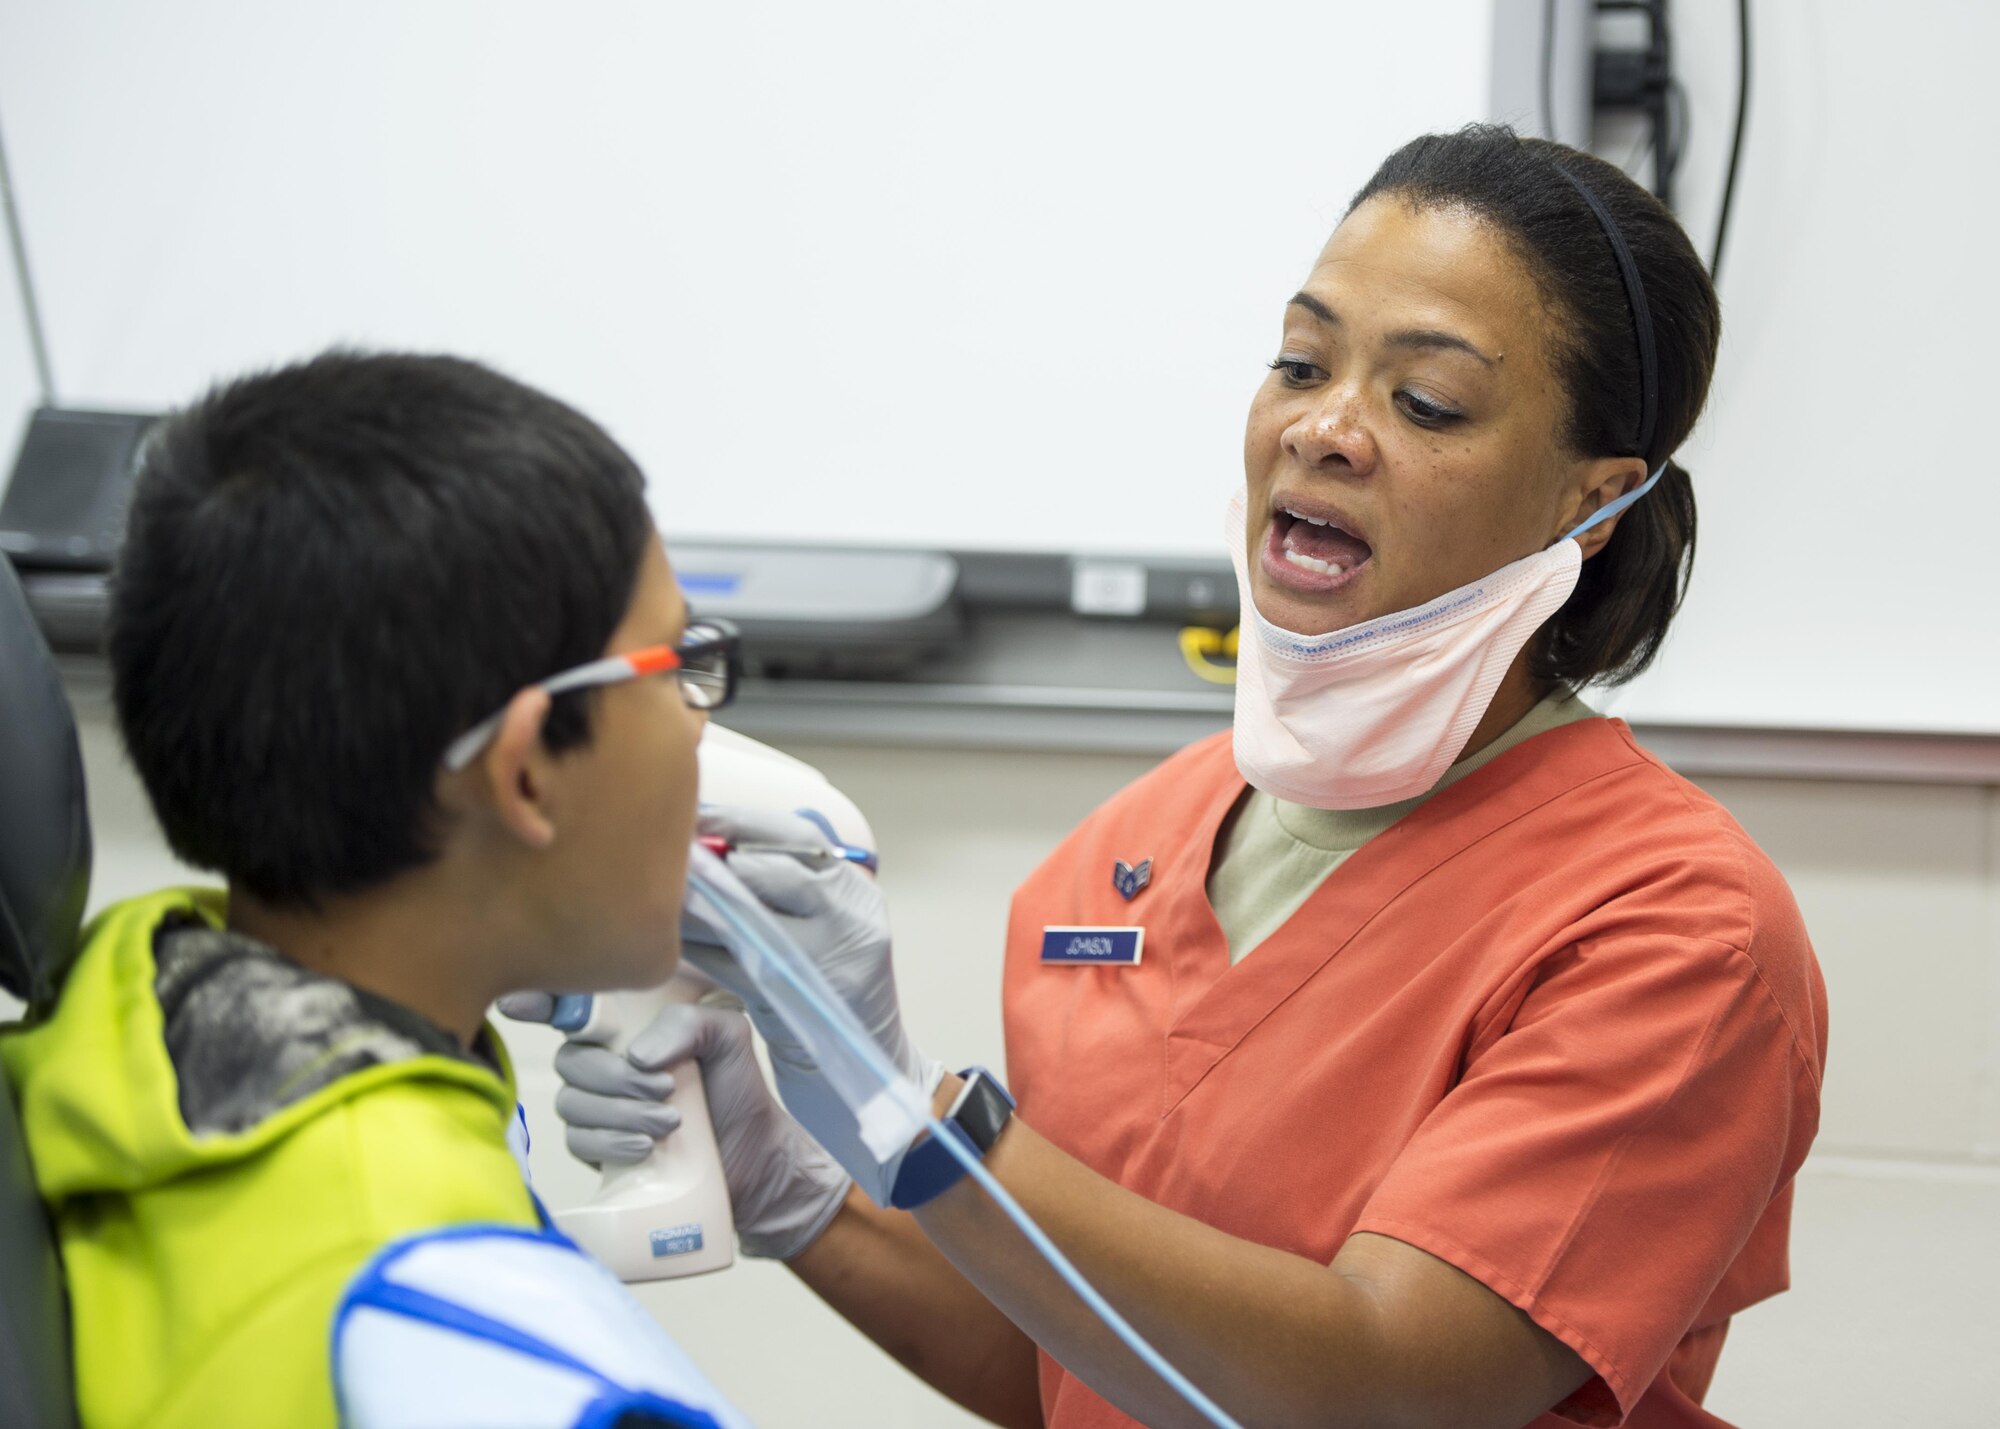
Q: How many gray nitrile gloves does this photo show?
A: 2